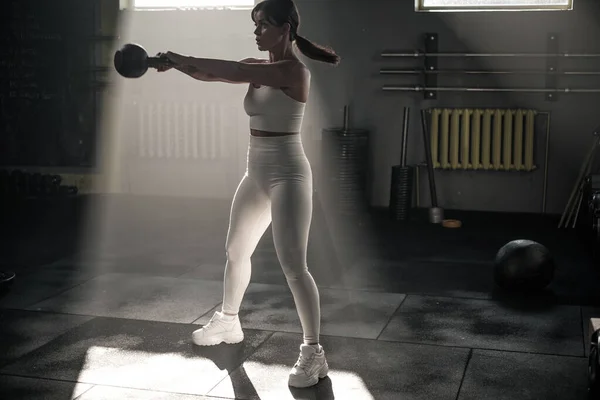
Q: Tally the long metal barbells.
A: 3